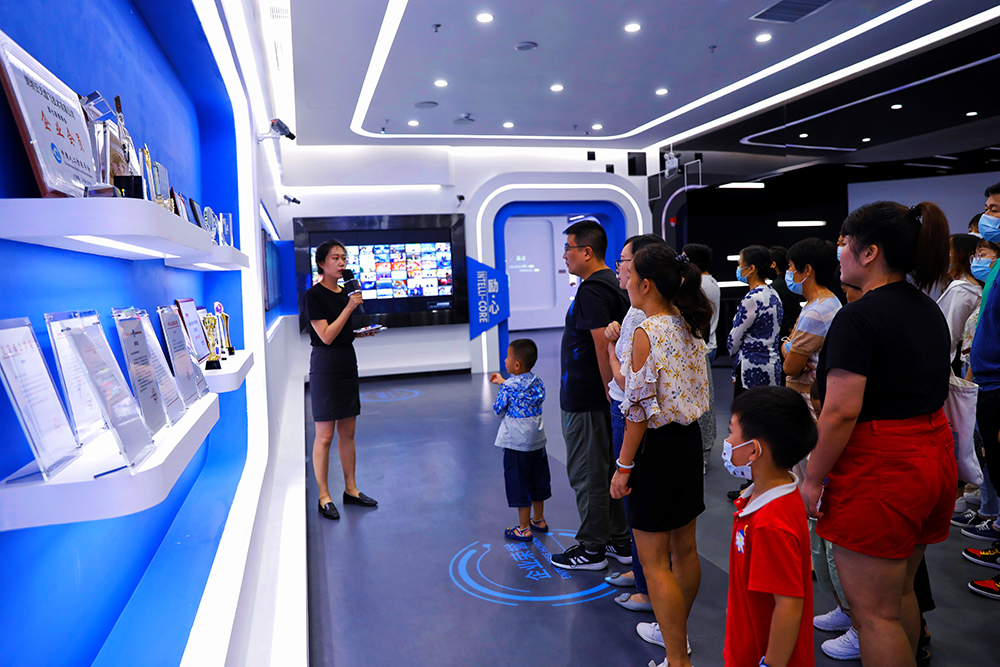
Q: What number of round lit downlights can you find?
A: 13